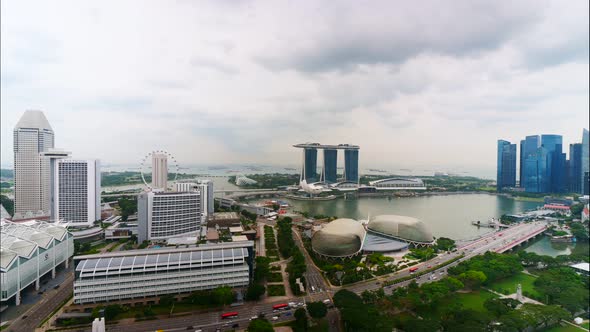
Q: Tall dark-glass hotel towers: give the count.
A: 3